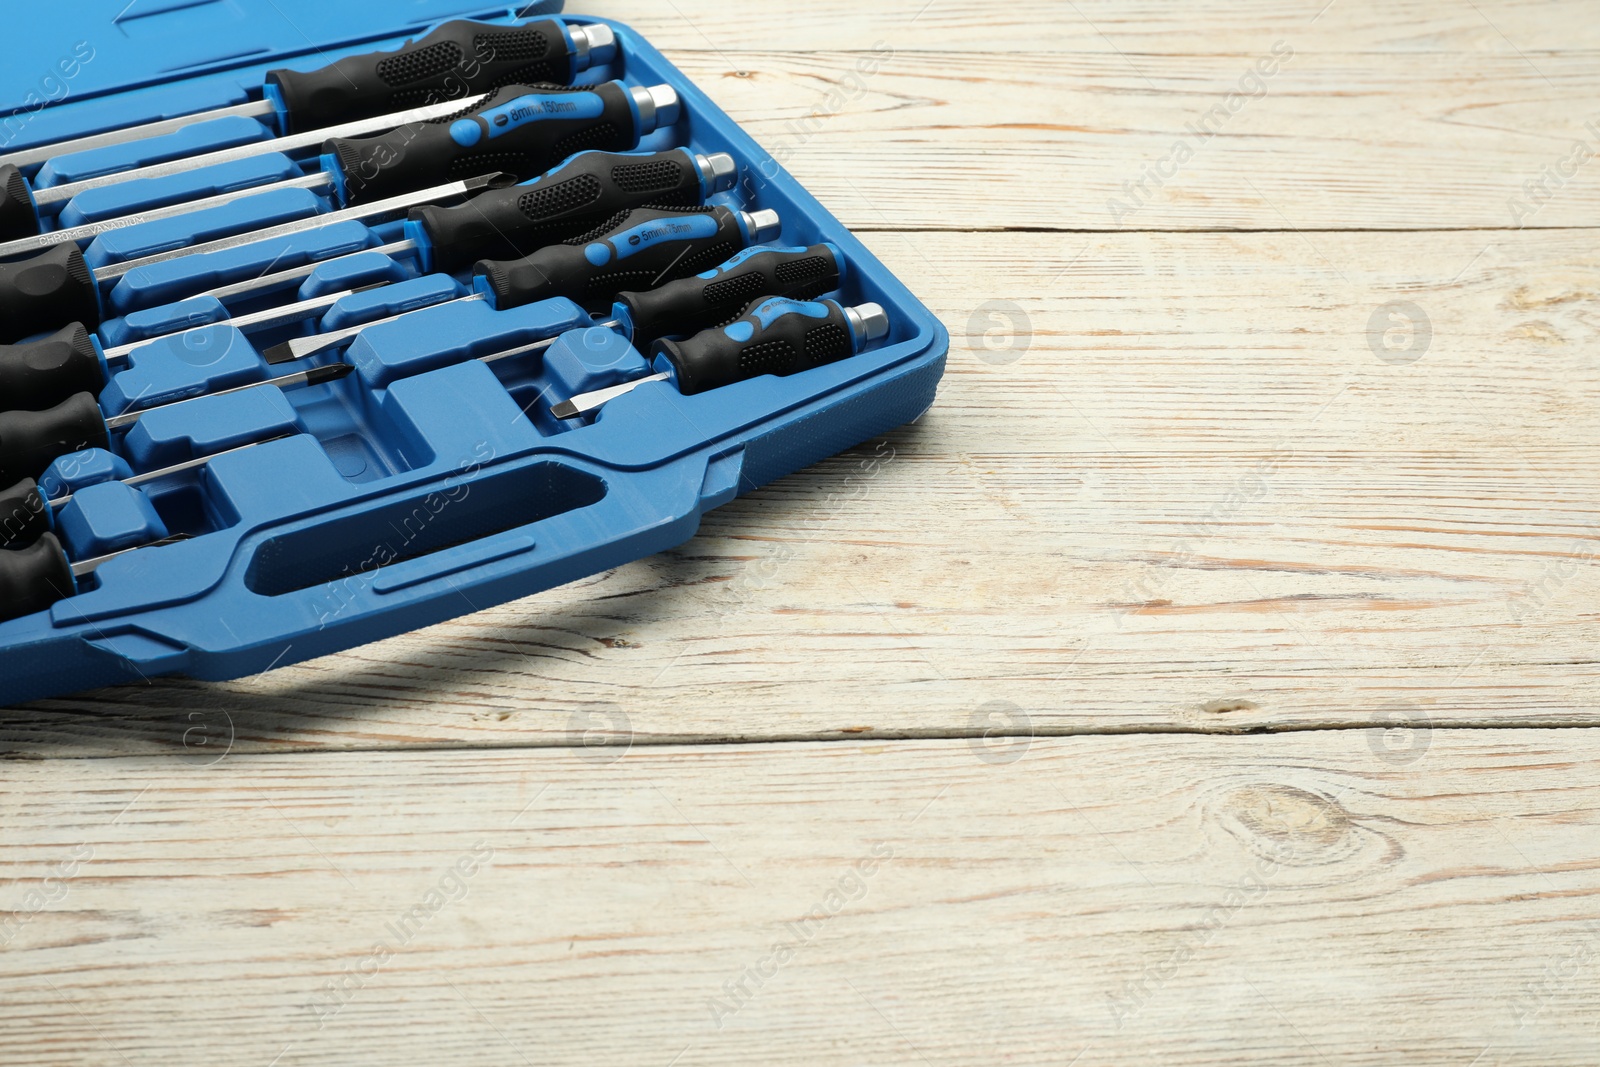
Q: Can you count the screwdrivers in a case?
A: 12